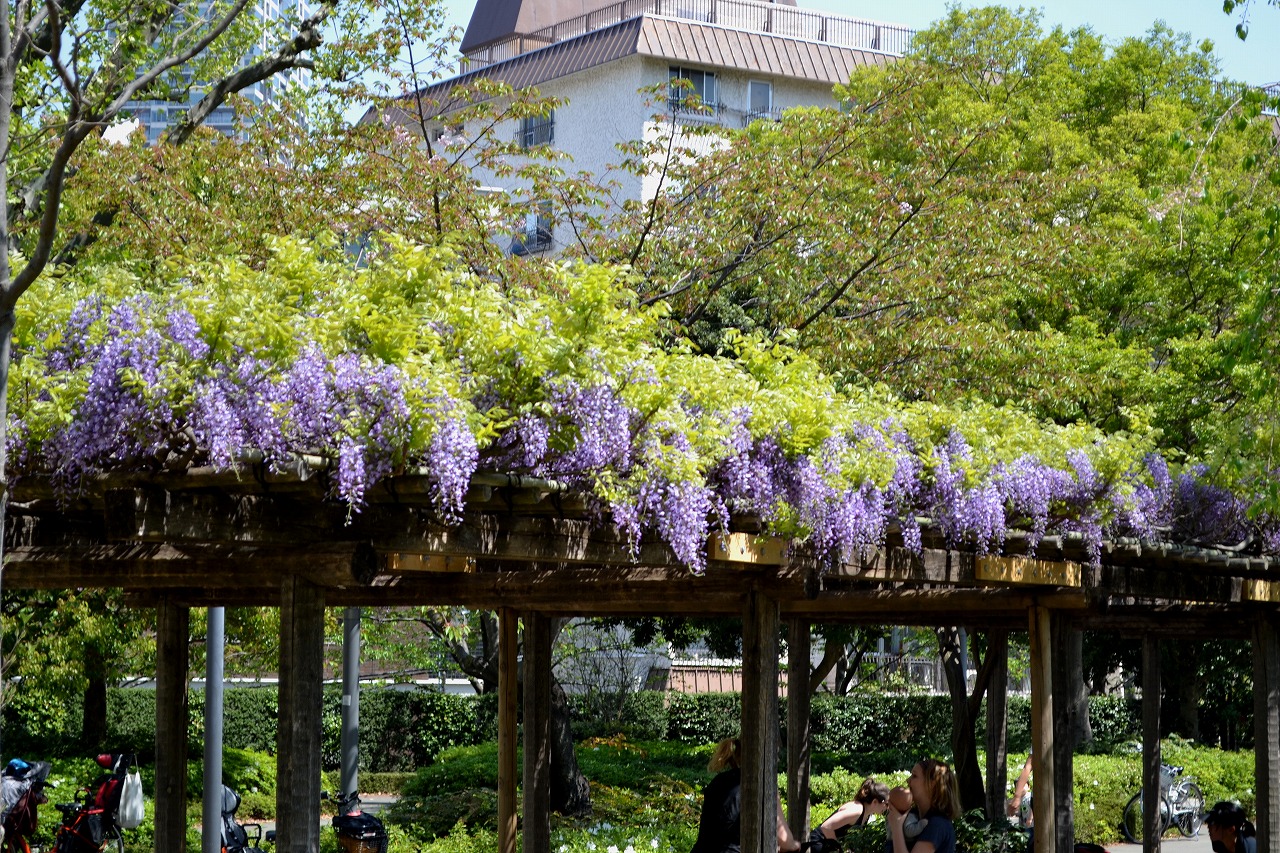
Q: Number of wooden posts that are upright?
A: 11